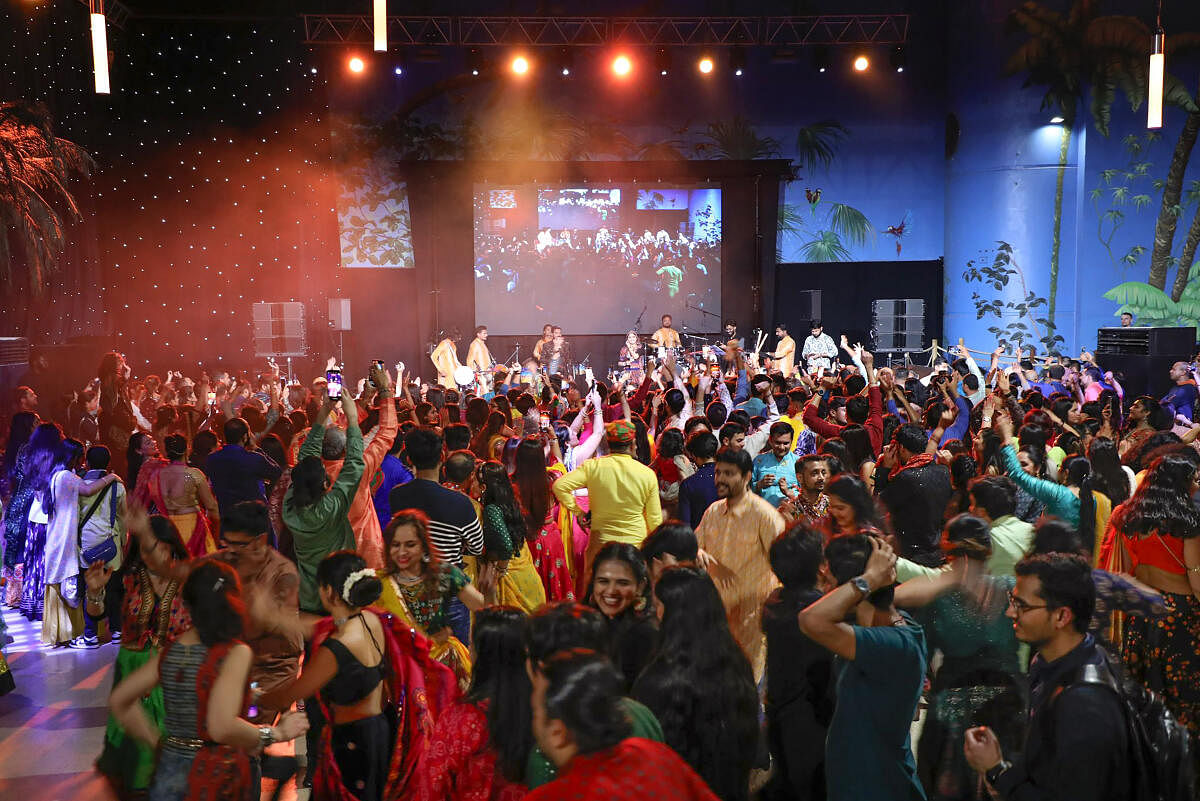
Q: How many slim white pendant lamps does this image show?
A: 3